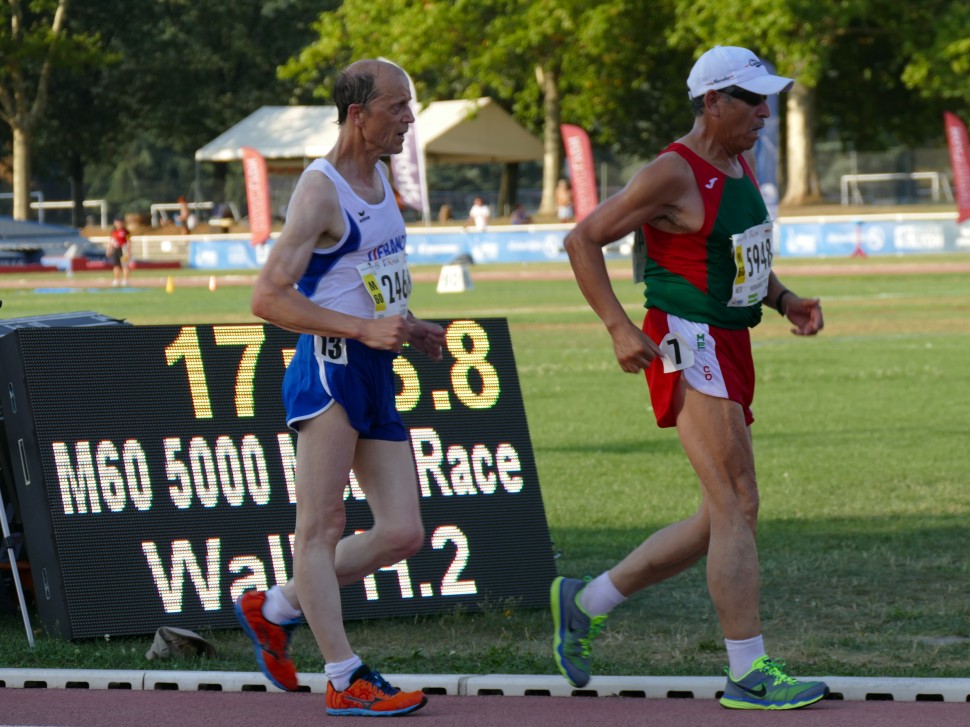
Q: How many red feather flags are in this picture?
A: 3